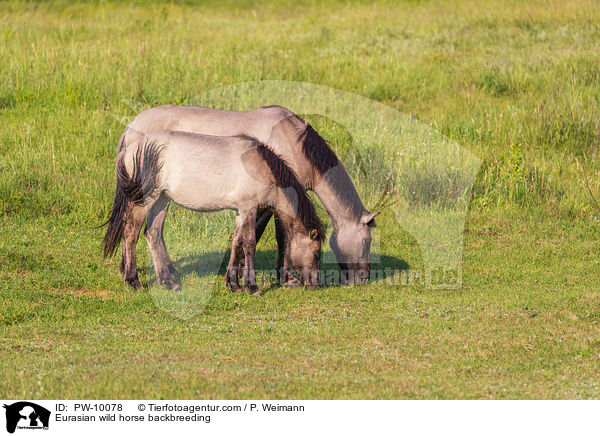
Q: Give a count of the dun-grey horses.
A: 2